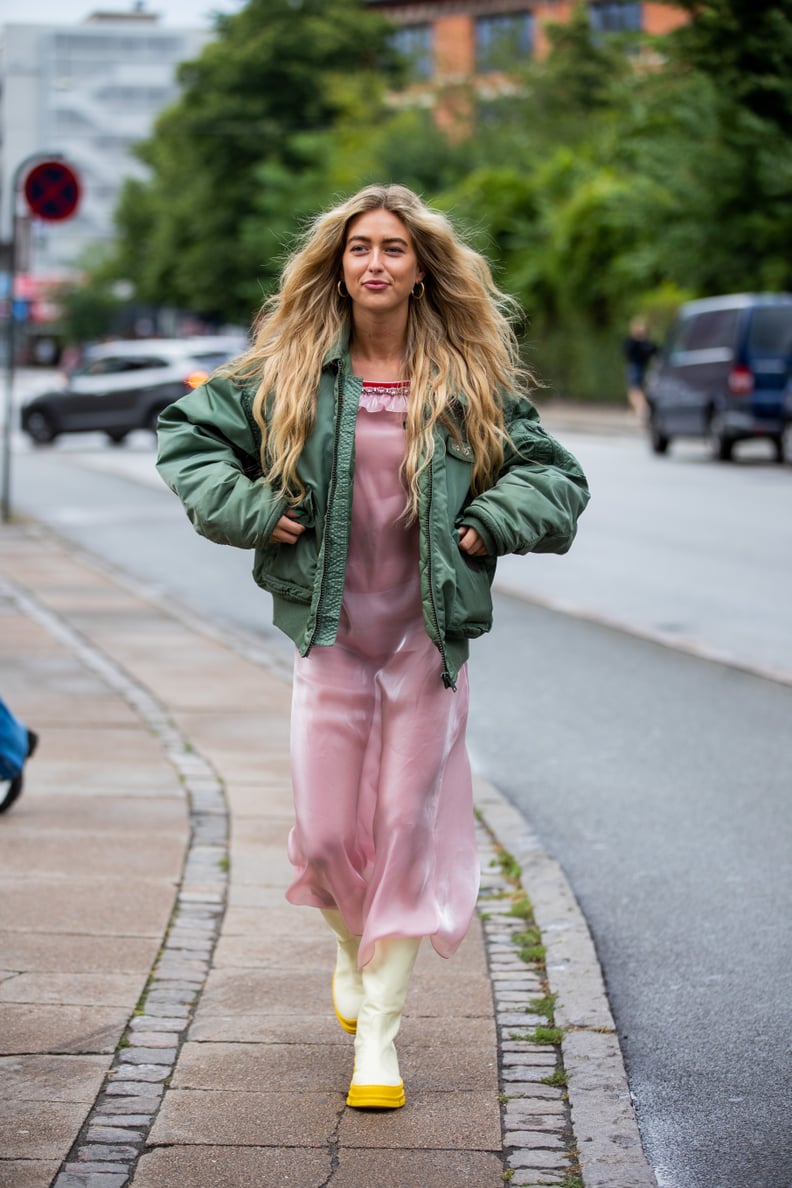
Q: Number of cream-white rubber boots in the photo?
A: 2